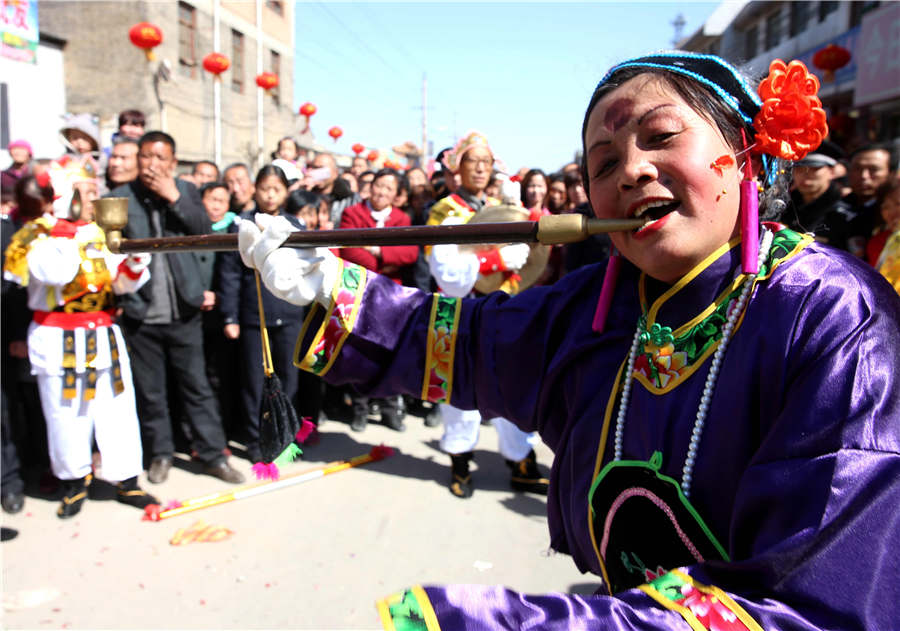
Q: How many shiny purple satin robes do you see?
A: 1